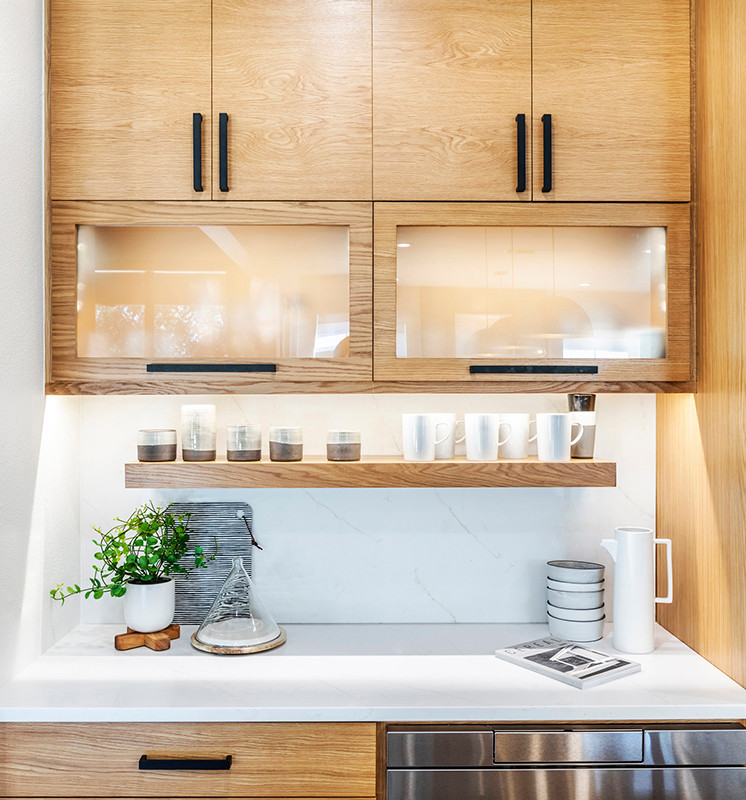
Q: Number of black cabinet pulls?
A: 7